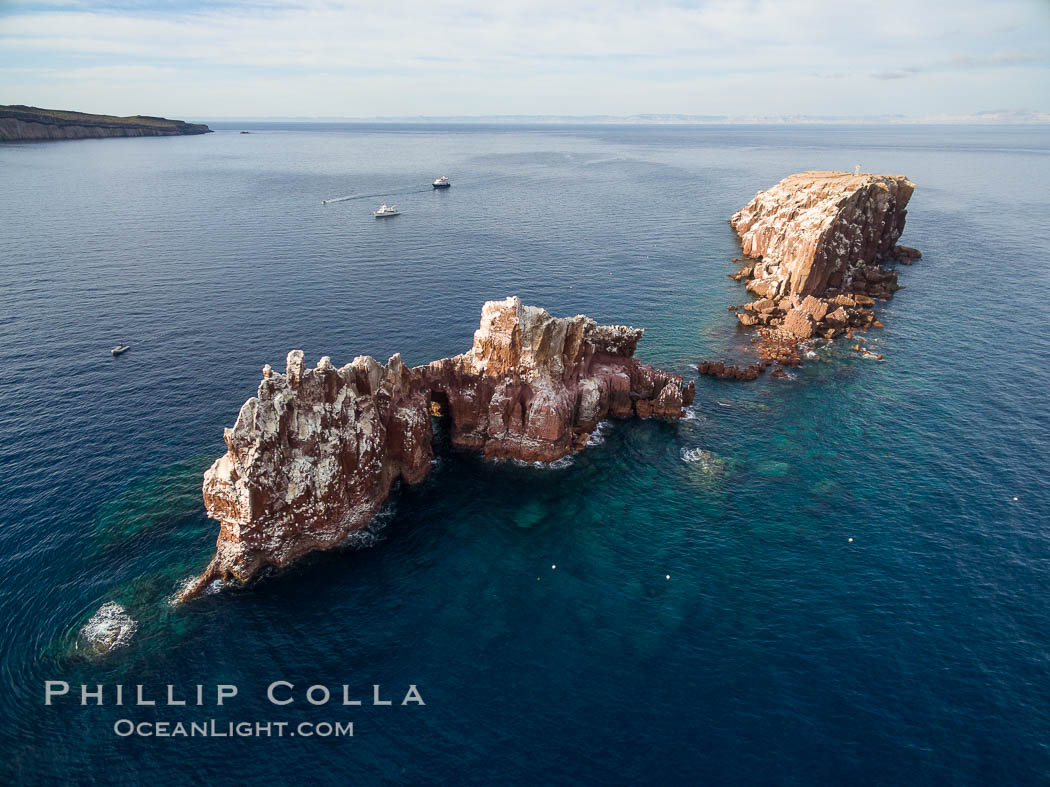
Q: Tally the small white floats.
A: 4